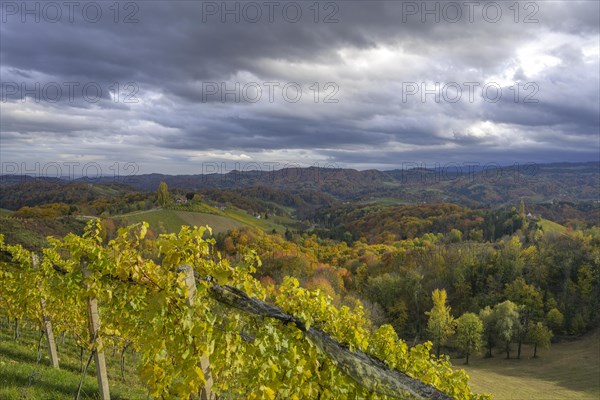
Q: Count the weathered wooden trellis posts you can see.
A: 3